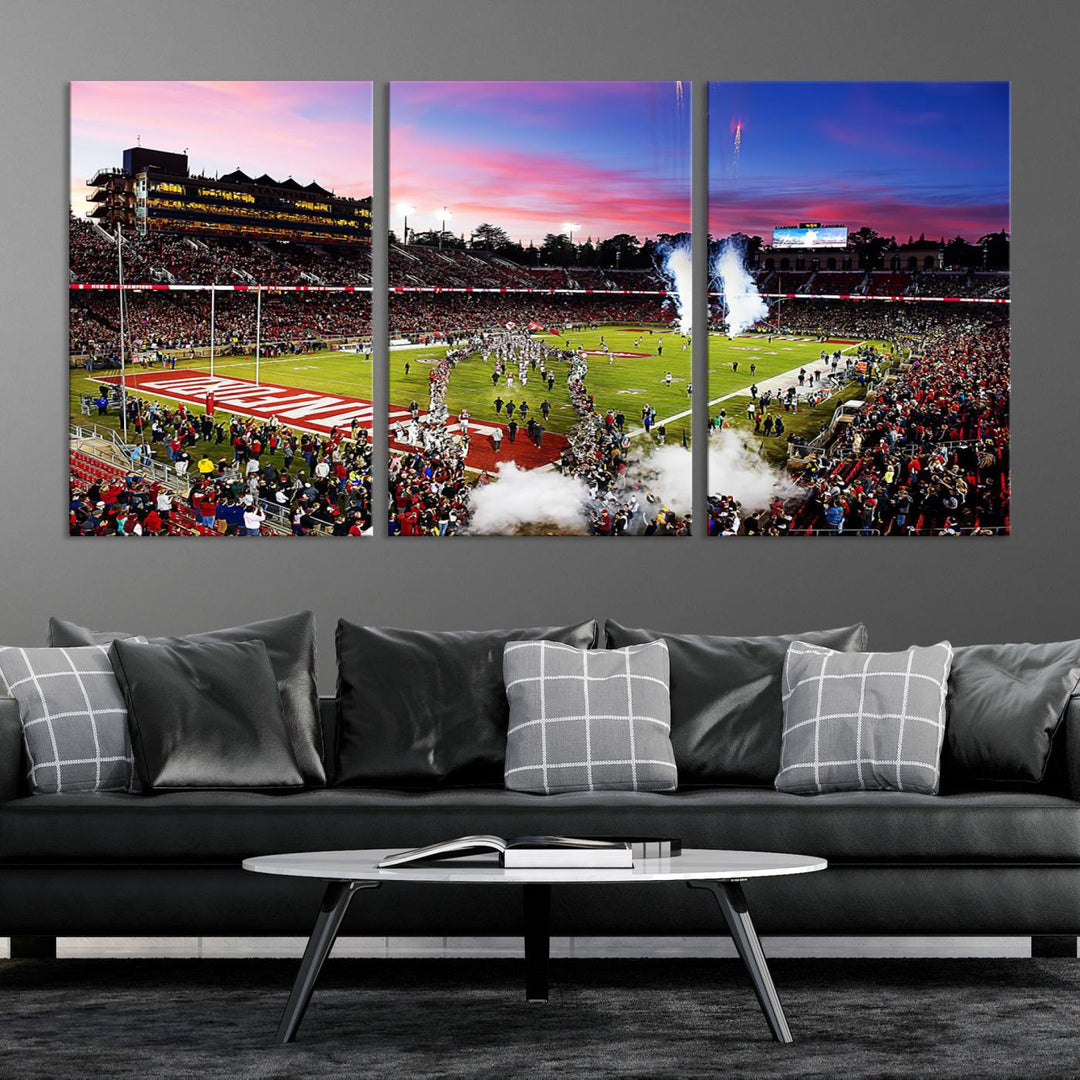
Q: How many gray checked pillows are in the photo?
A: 3